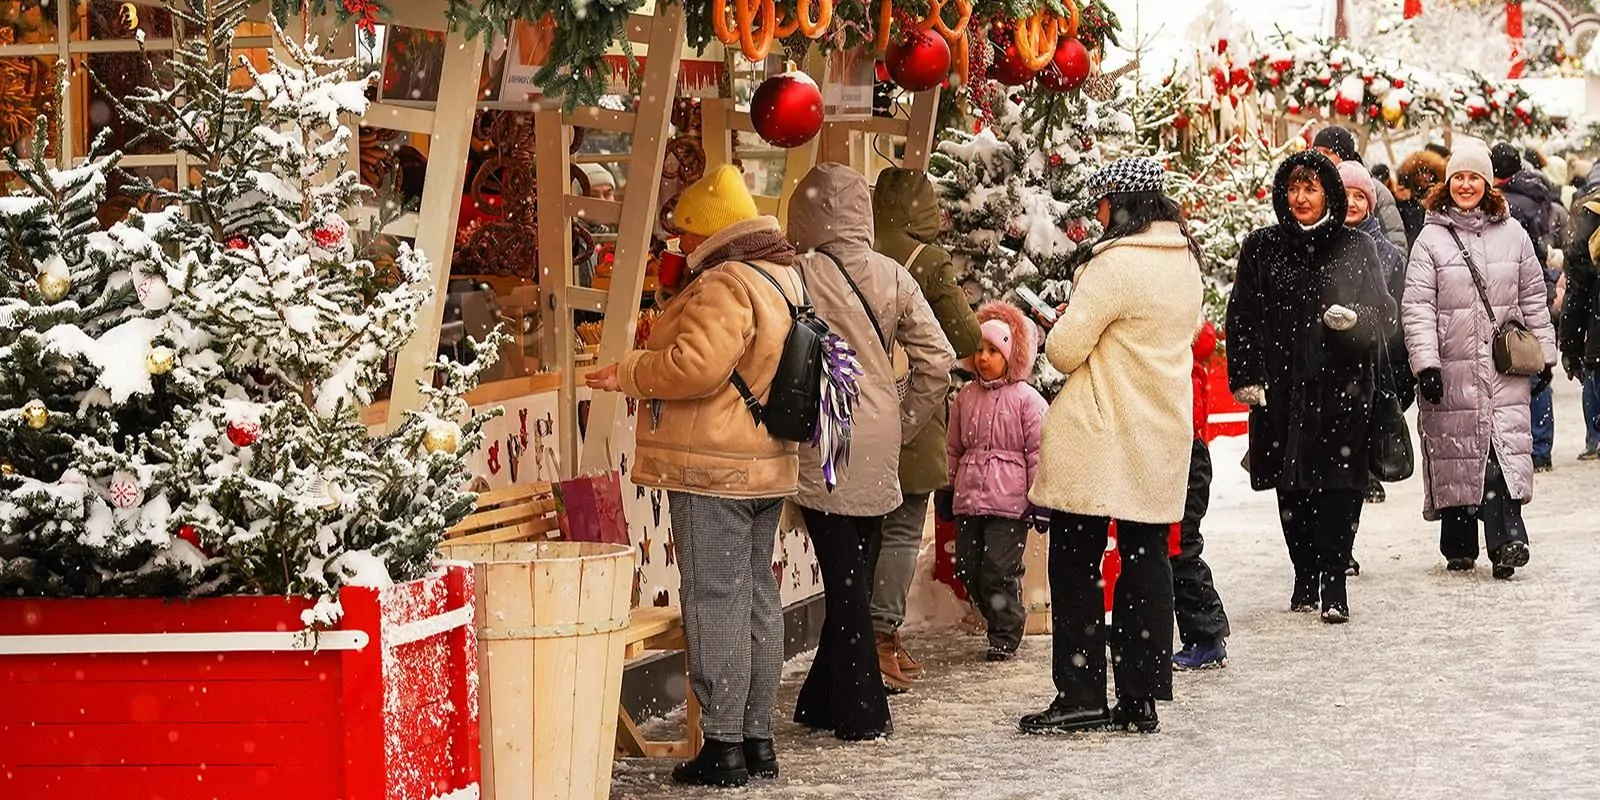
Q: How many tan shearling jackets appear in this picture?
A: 1